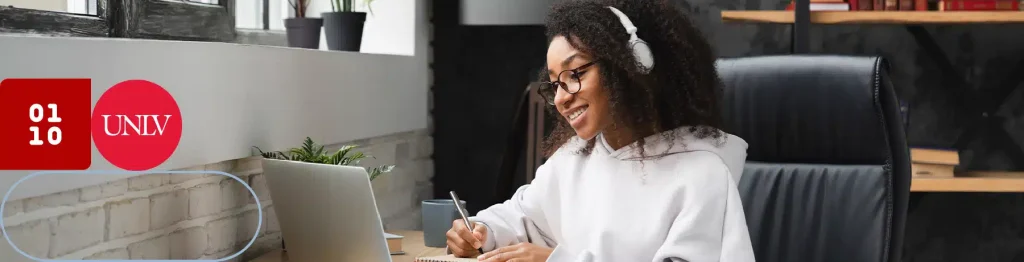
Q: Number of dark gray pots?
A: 2